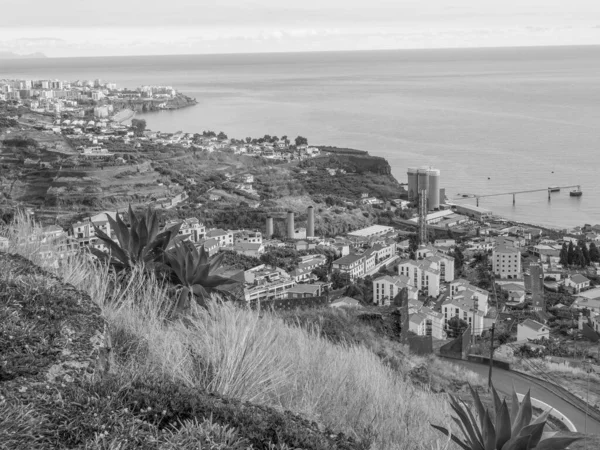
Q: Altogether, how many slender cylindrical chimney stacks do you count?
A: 3